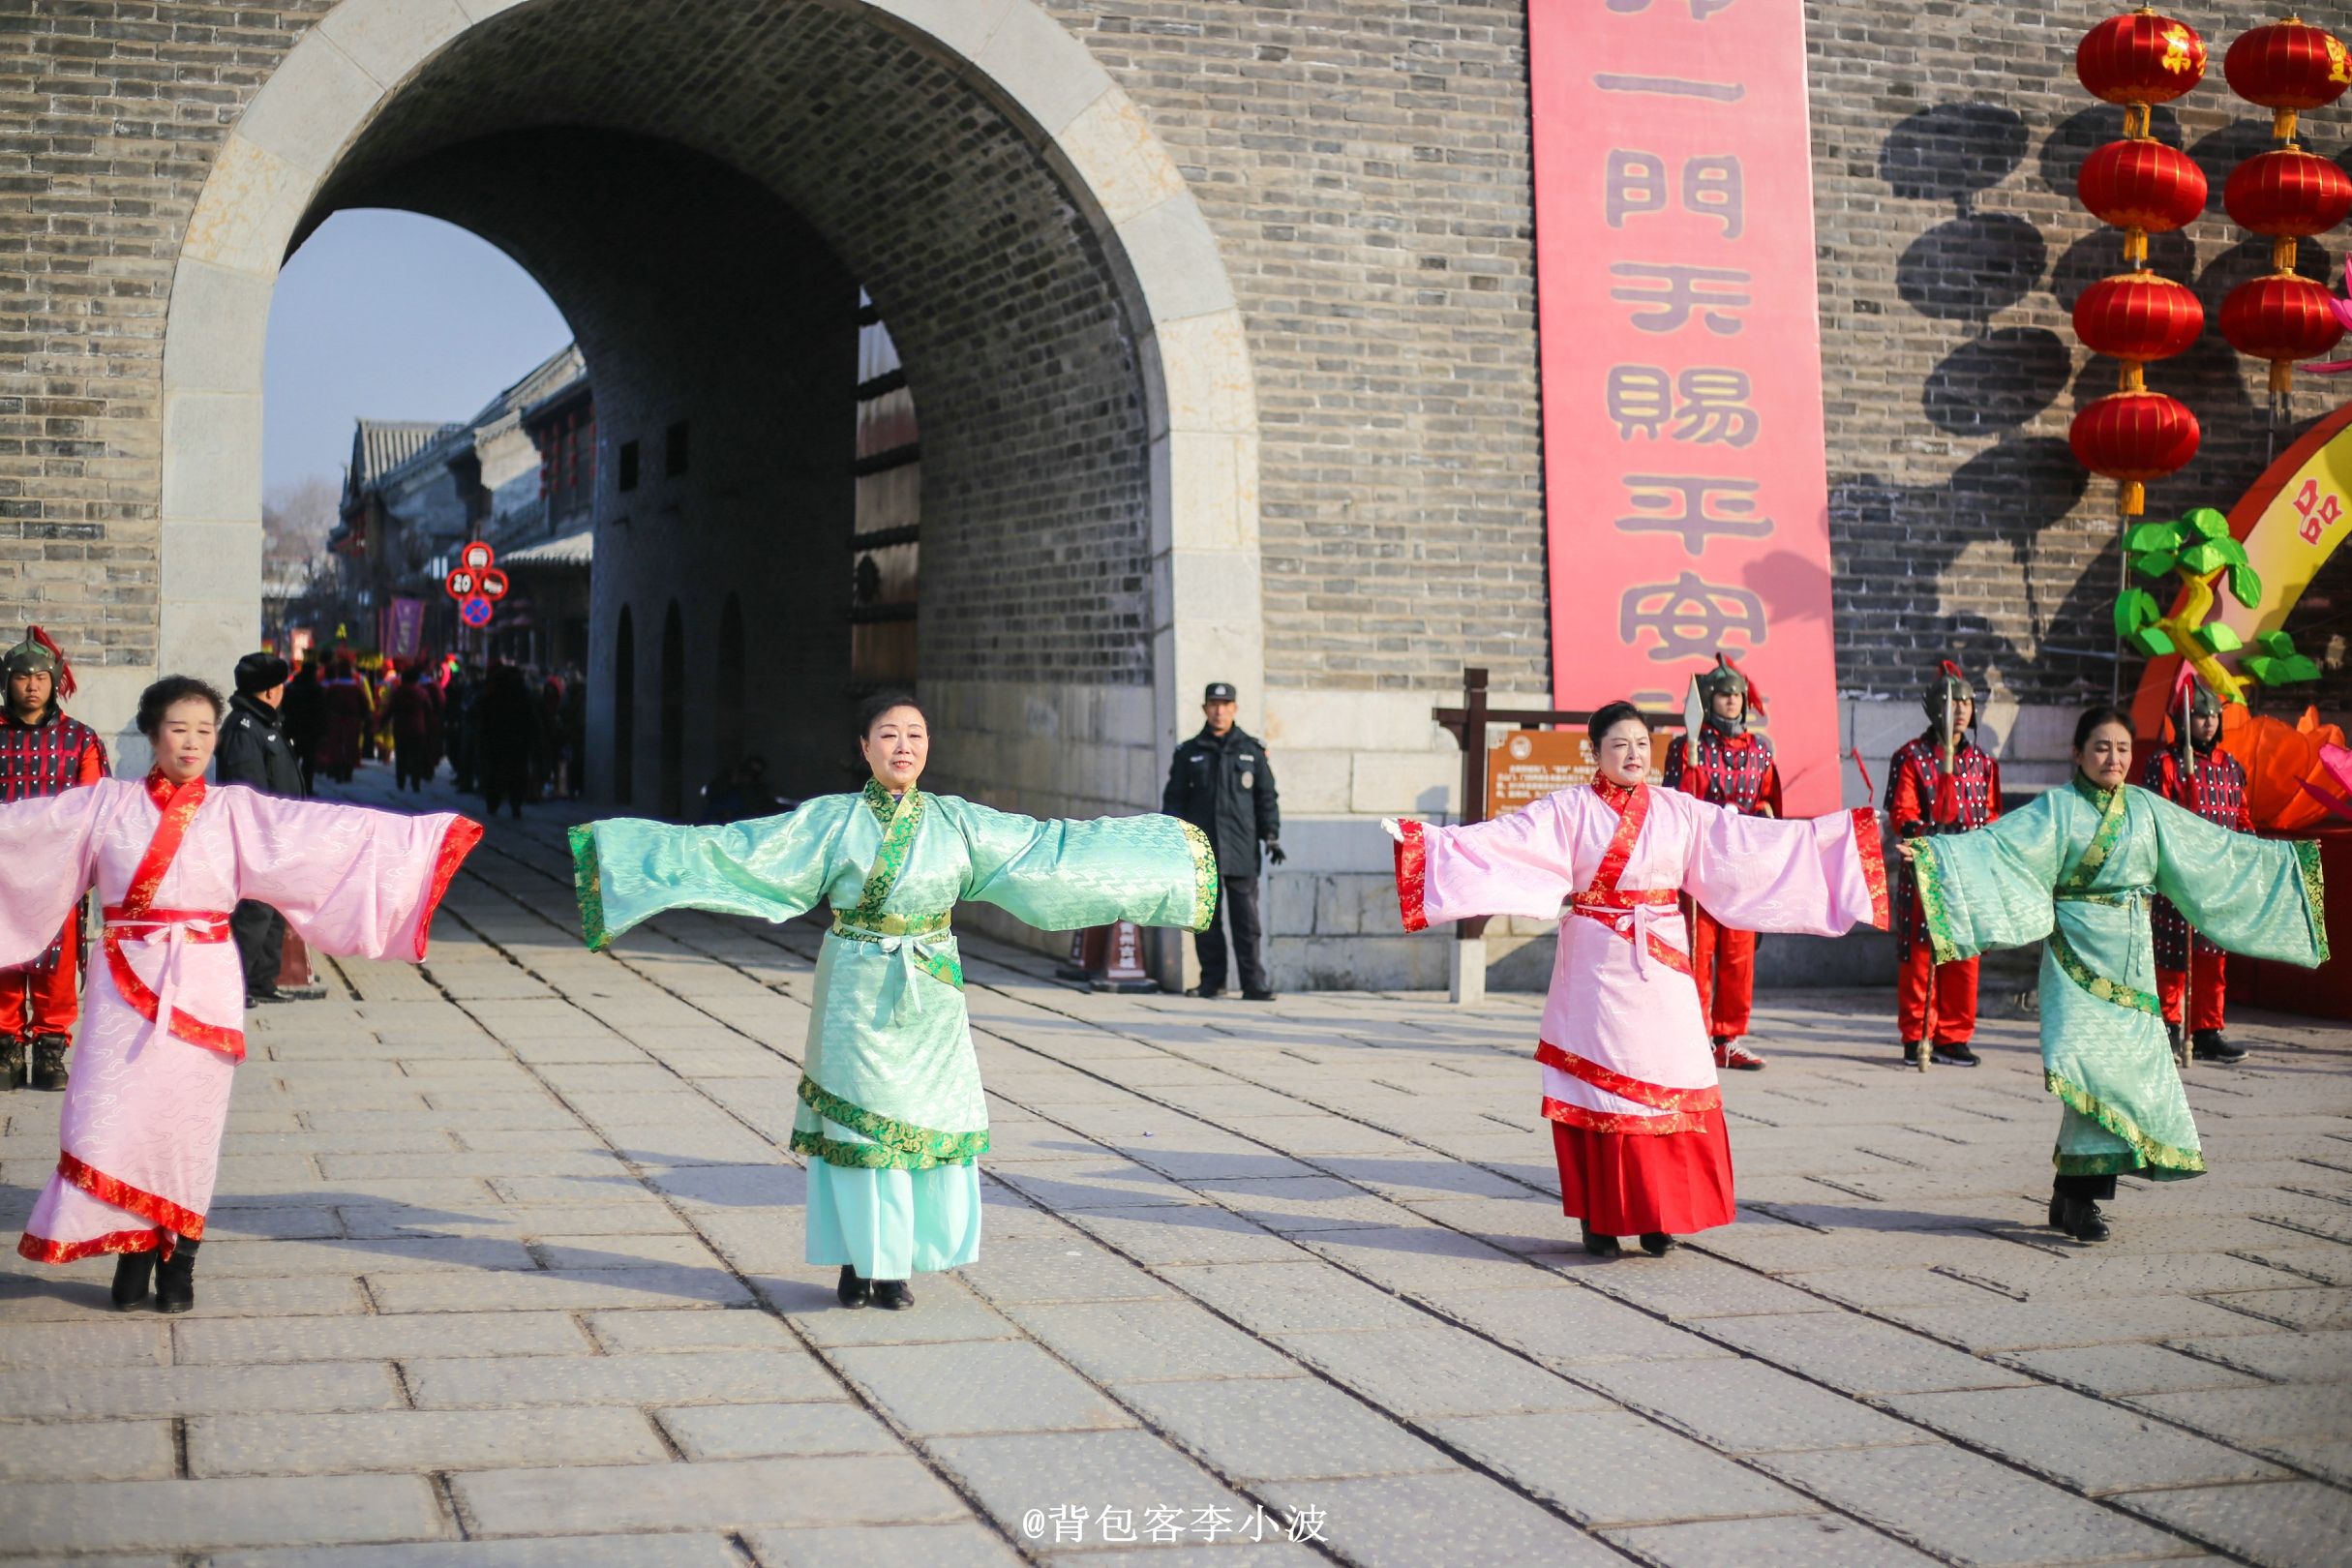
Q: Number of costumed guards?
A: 4